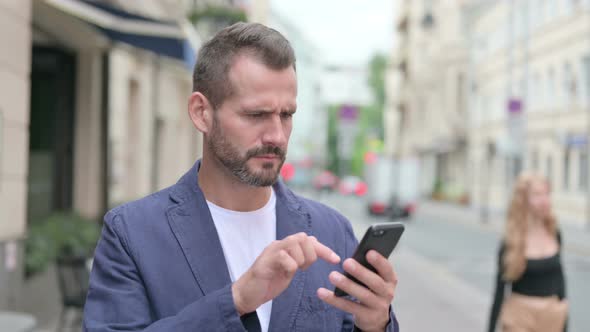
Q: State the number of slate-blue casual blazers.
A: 1